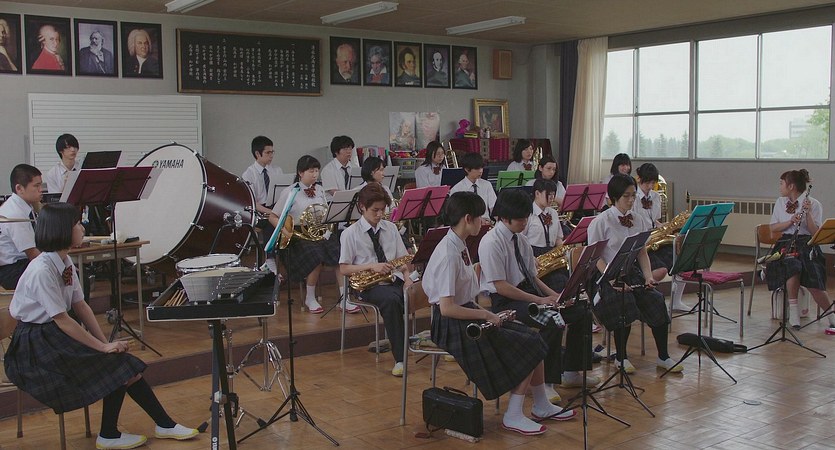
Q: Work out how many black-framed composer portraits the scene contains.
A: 9